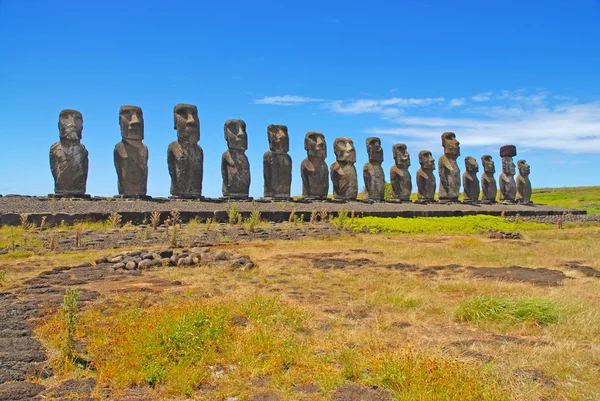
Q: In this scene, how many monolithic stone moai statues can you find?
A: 15